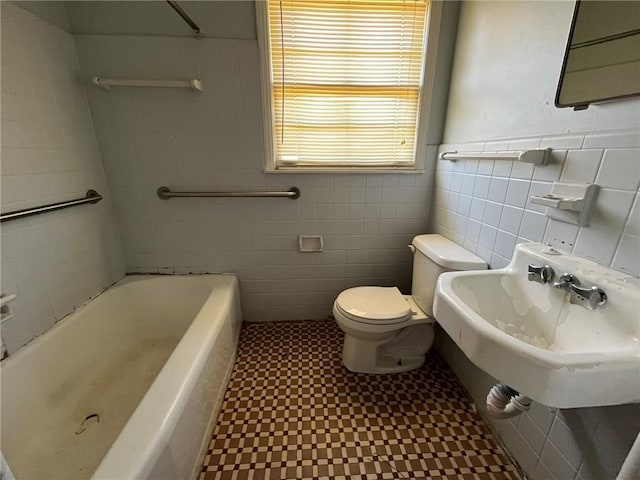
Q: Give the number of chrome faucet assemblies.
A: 1